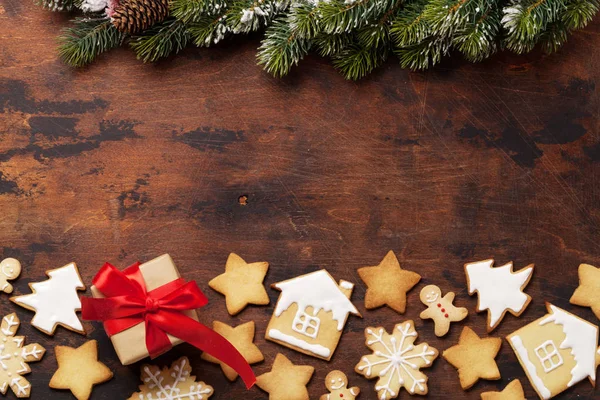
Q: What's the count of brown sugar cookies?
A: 8